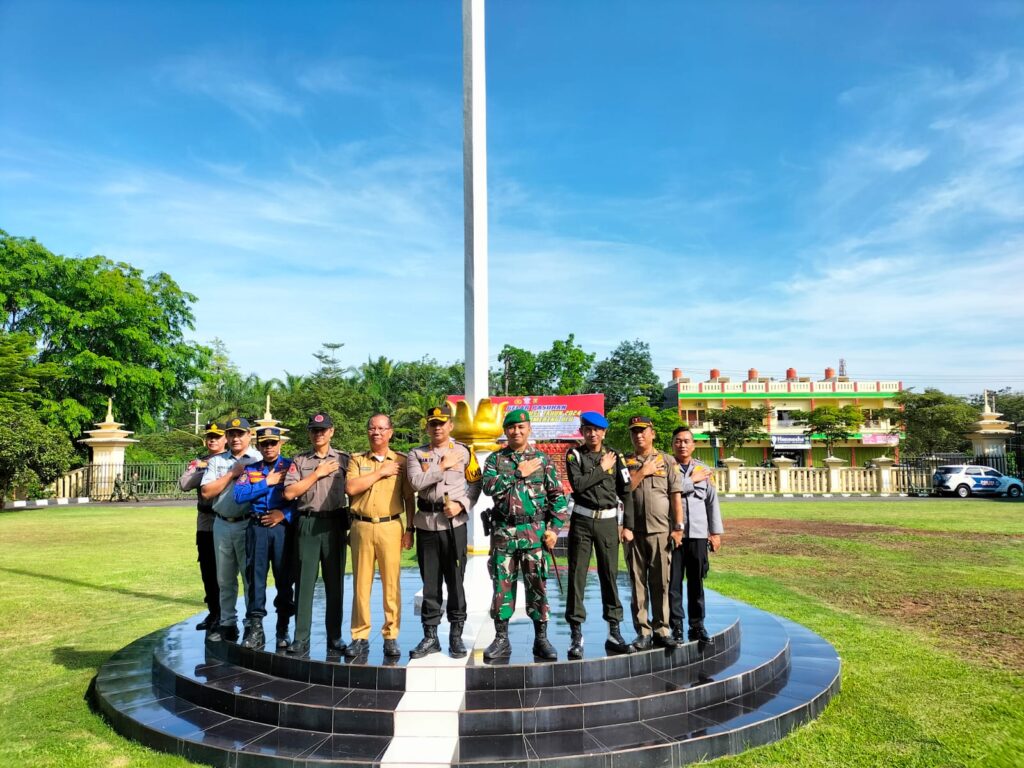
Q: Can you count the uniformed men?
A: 10